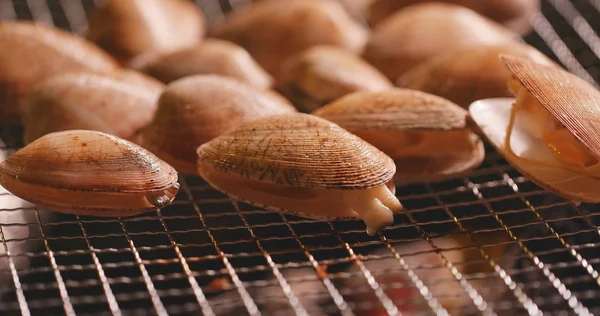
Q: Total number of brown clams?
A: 14